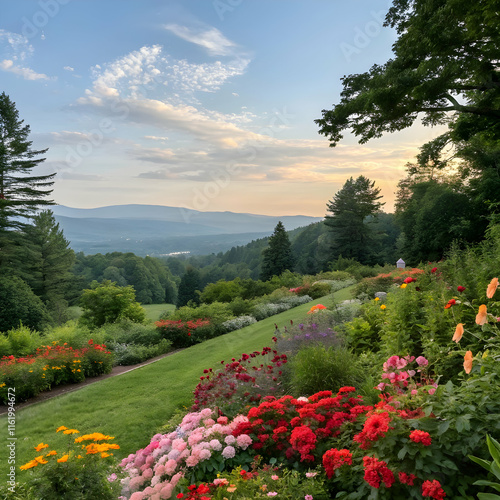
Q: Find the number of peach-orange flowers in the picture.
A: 4